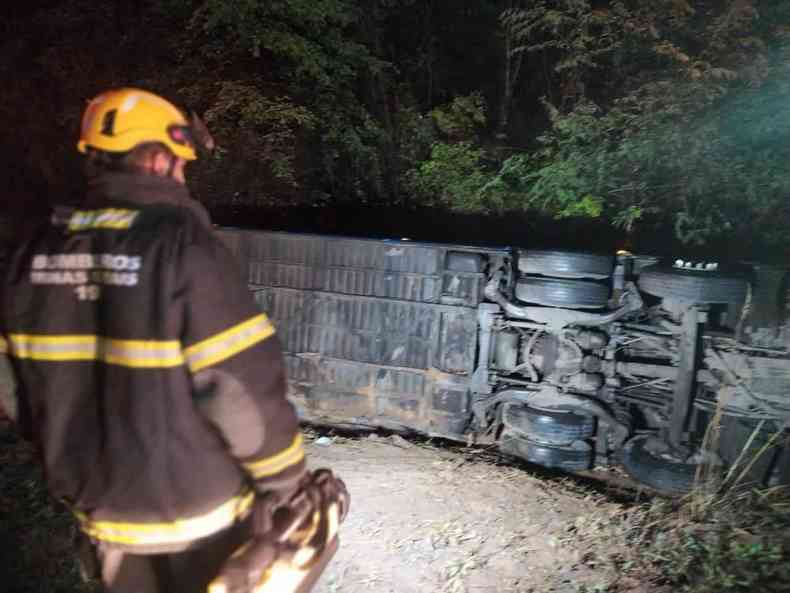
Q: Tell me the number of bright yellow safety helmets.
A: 1